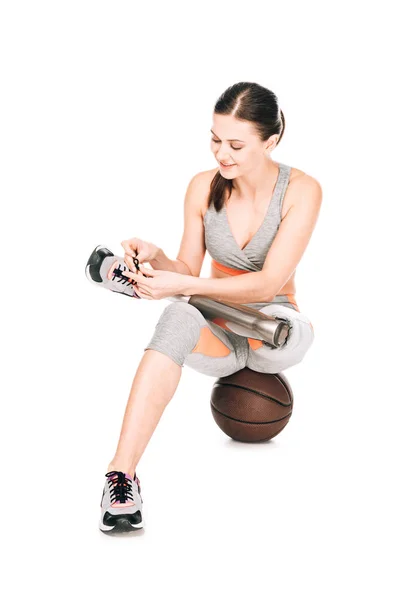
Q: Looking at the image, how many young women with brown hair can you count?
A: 1